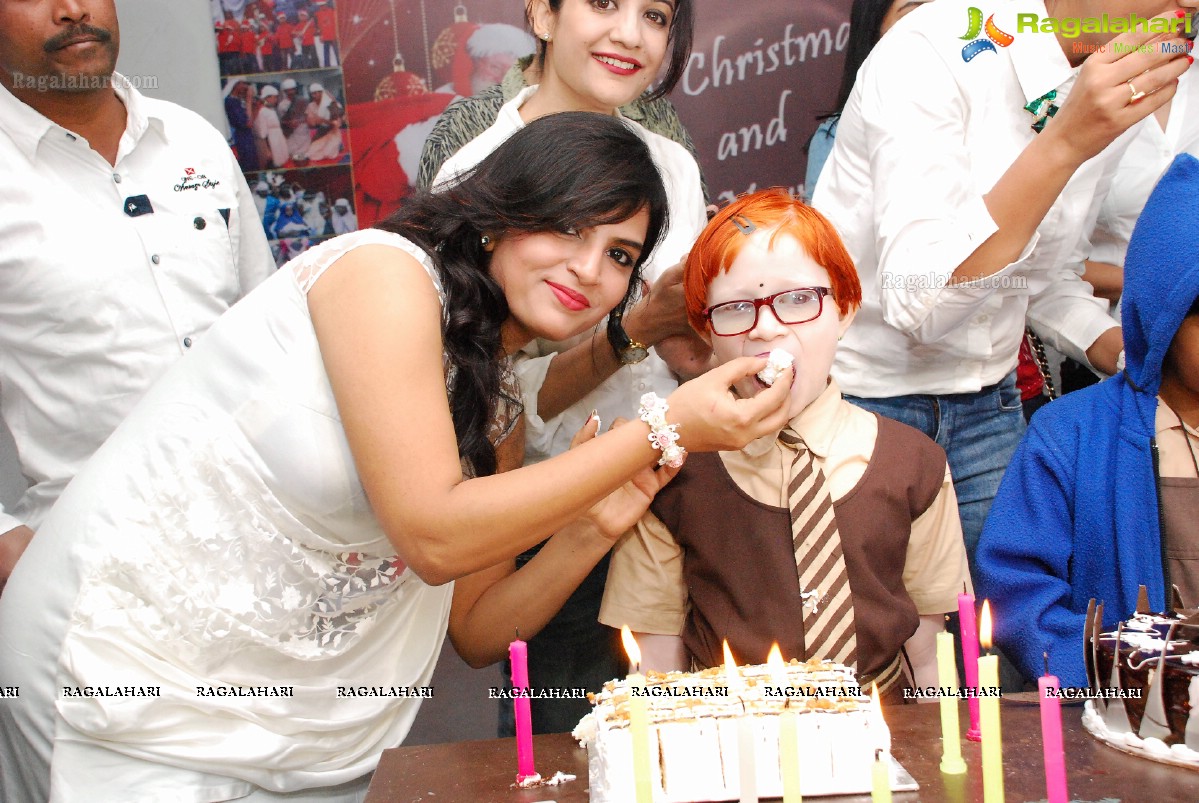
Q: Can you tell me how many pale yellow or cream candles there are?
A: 6